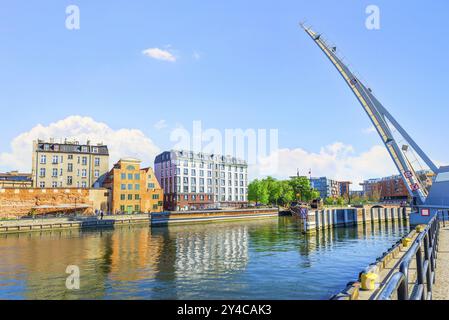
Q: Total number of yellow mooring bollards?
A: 3